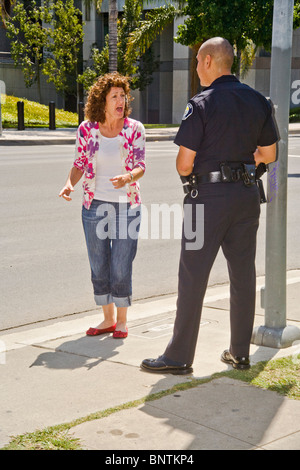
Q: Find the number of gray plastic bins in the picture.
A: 0